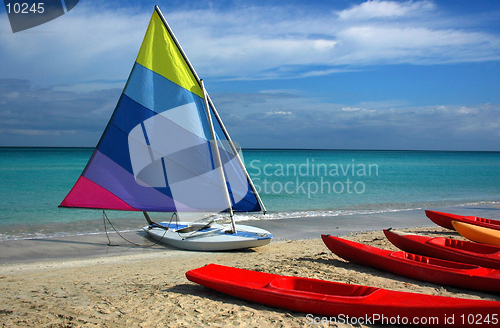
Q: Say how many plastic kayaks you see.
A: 5